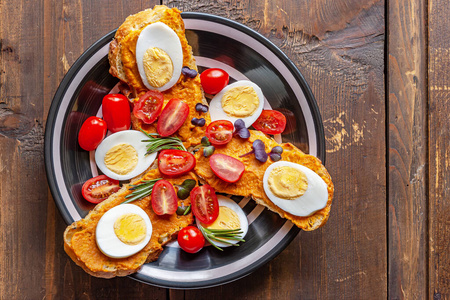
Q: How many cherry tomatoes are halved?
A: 9